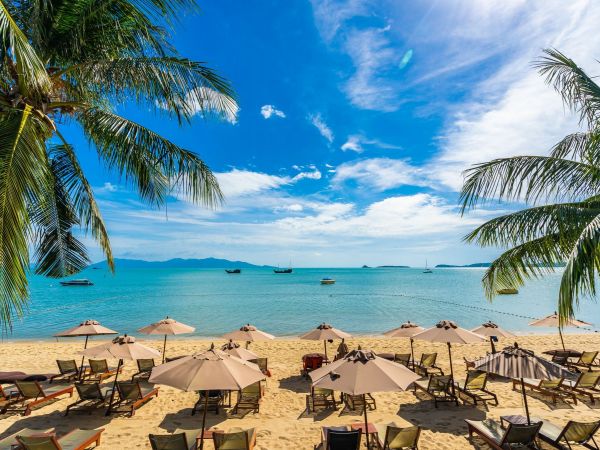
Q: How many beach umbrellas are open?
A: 13